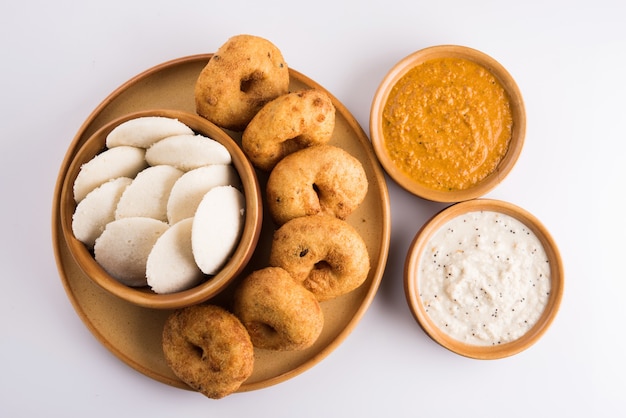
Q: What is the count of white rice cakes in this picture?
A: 9